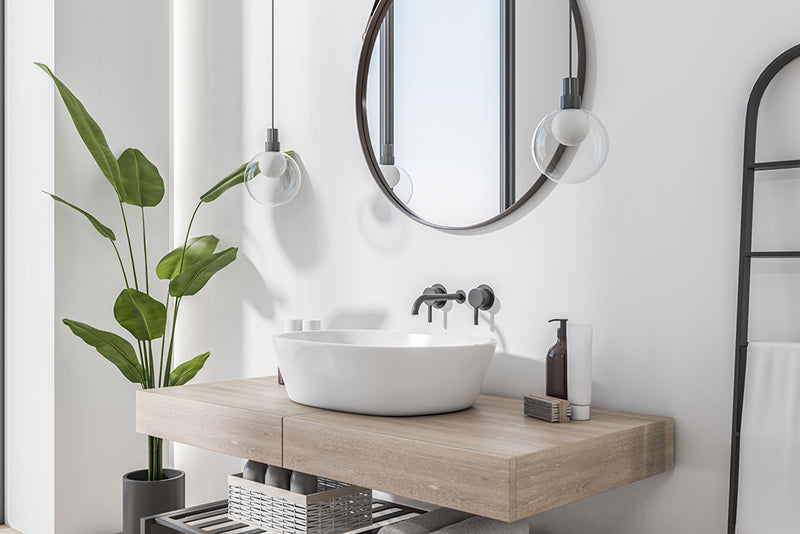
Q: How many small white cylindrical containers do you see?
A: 2